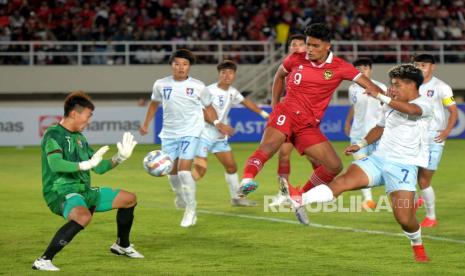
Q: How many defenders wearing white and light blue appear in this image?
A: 5